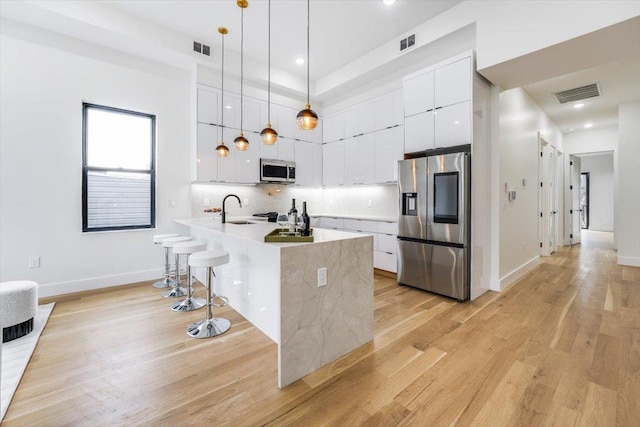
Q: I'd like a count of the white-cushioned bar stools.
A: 4